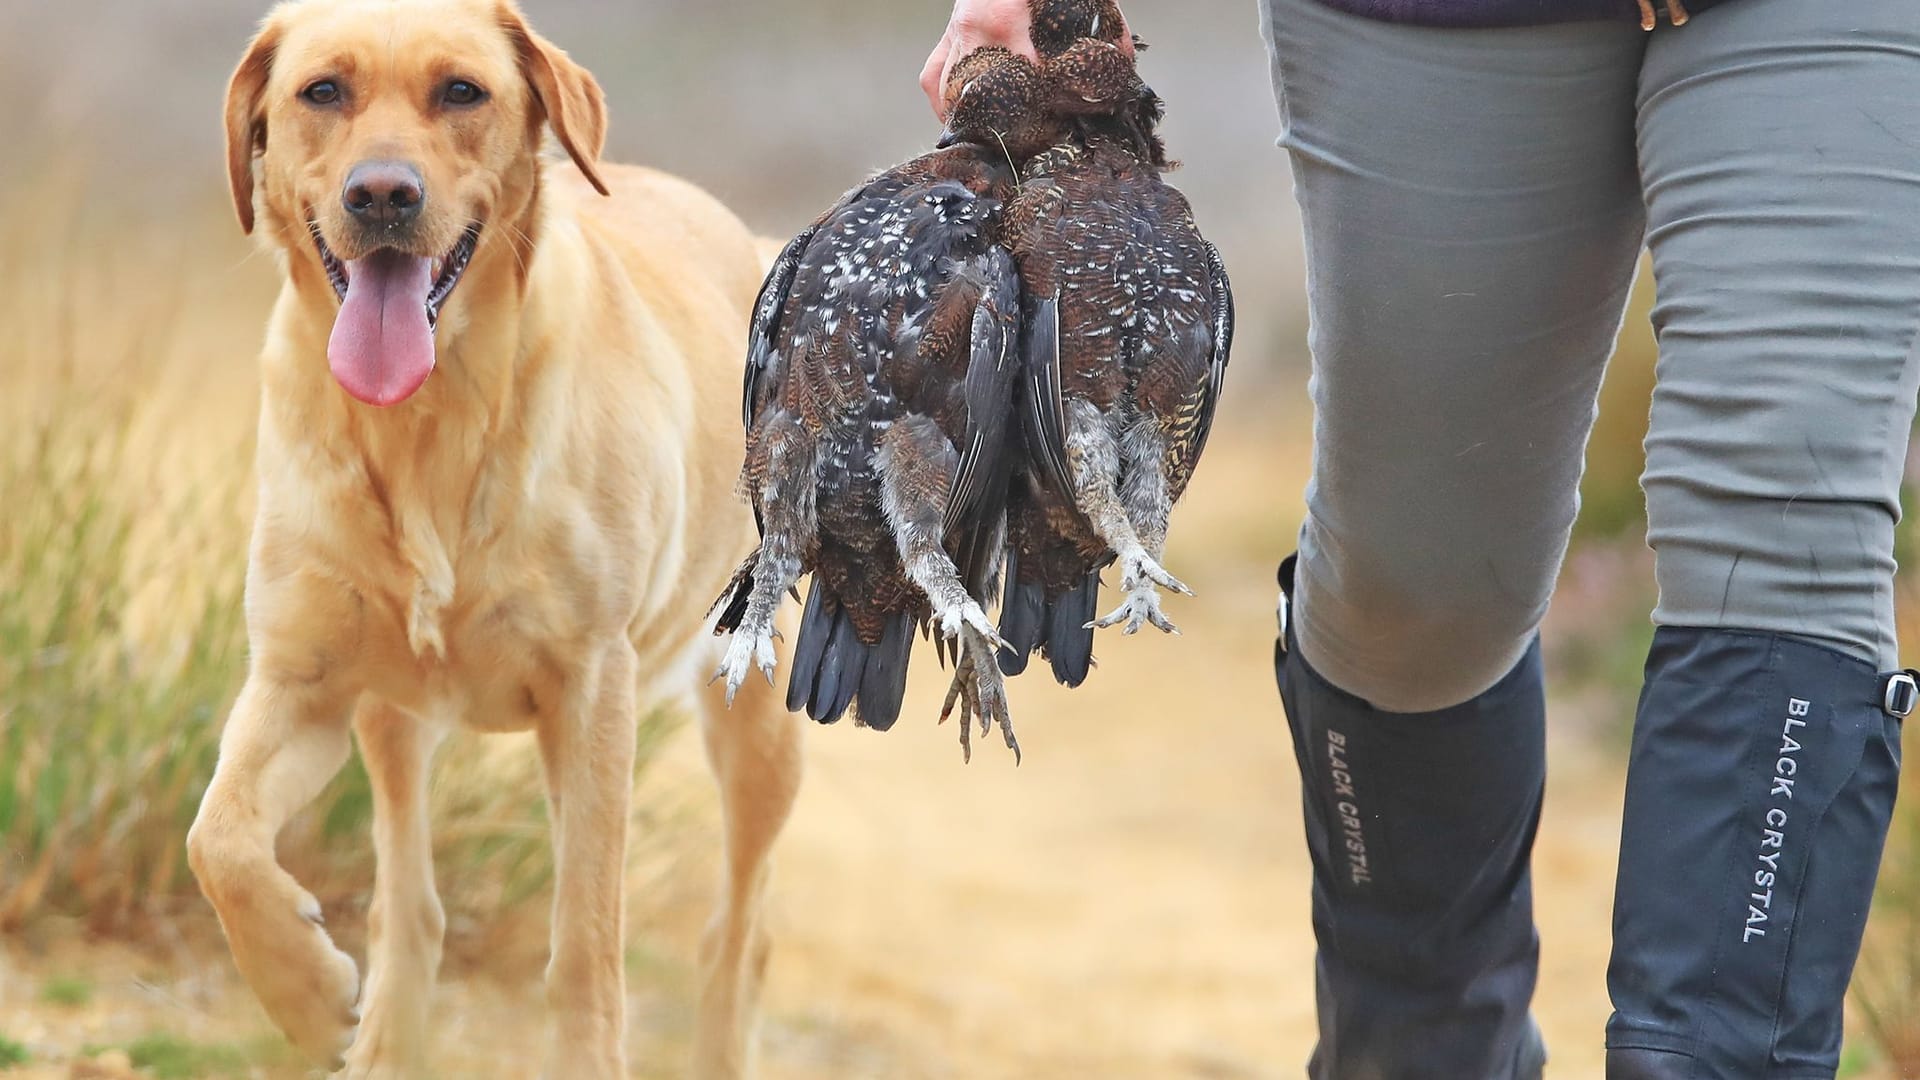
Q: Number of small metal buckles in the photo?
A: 2